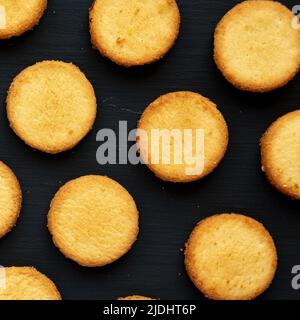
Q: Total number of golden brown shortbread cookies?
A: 11